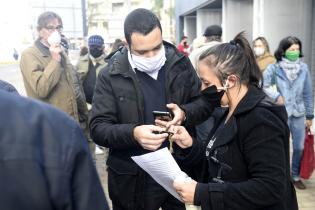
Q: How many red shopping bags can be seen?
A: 1